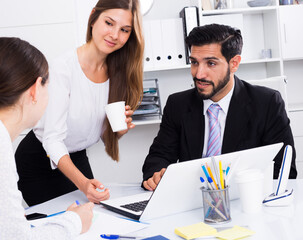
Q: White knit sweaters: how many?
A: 1